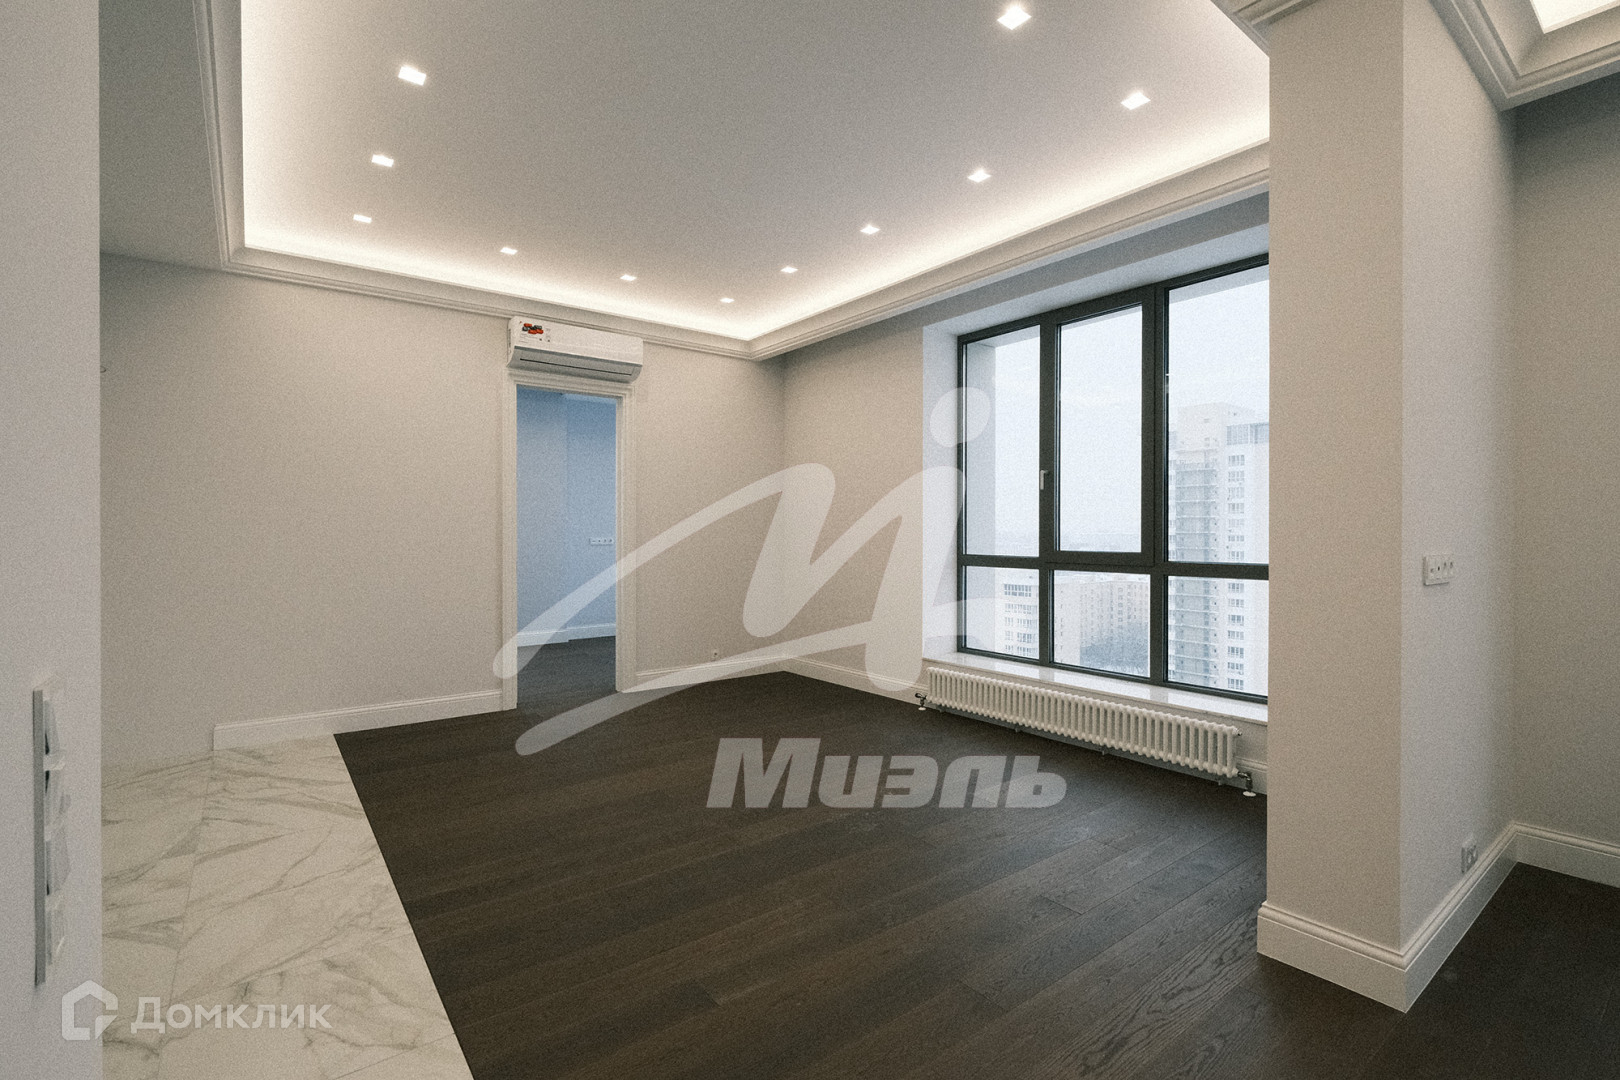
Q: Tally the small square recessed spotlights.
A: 11